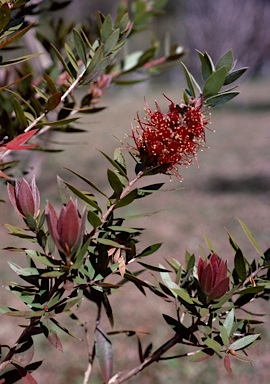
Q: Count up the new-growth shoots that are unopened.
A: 3